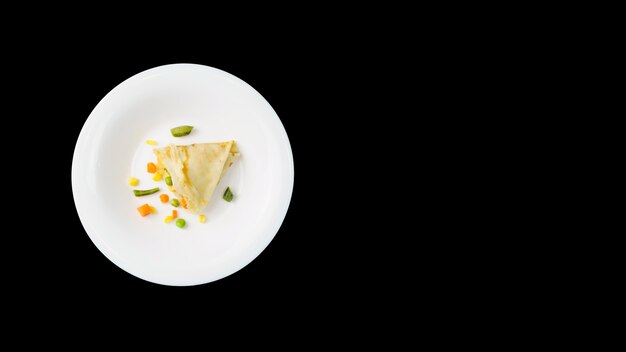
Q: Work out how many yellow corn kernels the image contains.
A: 6